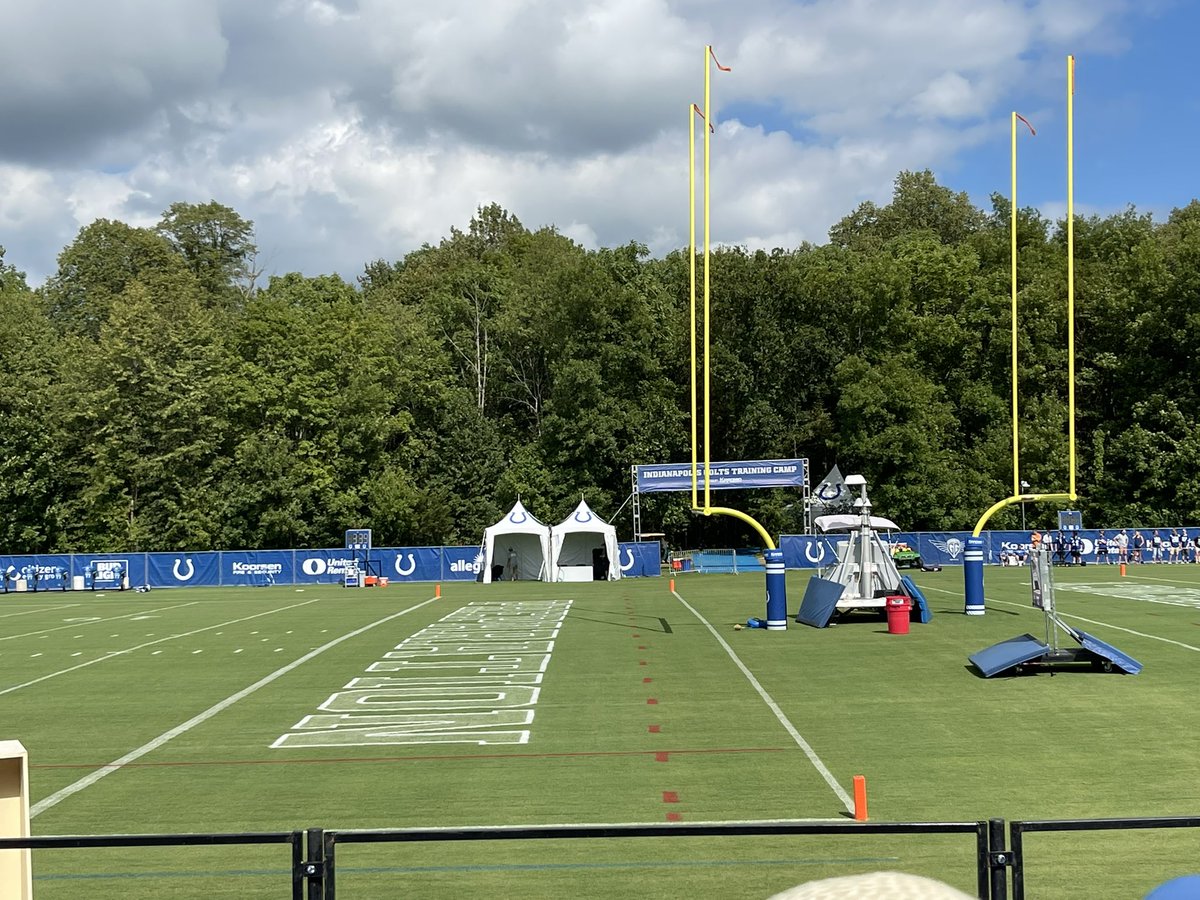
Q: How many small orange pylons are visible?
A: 4